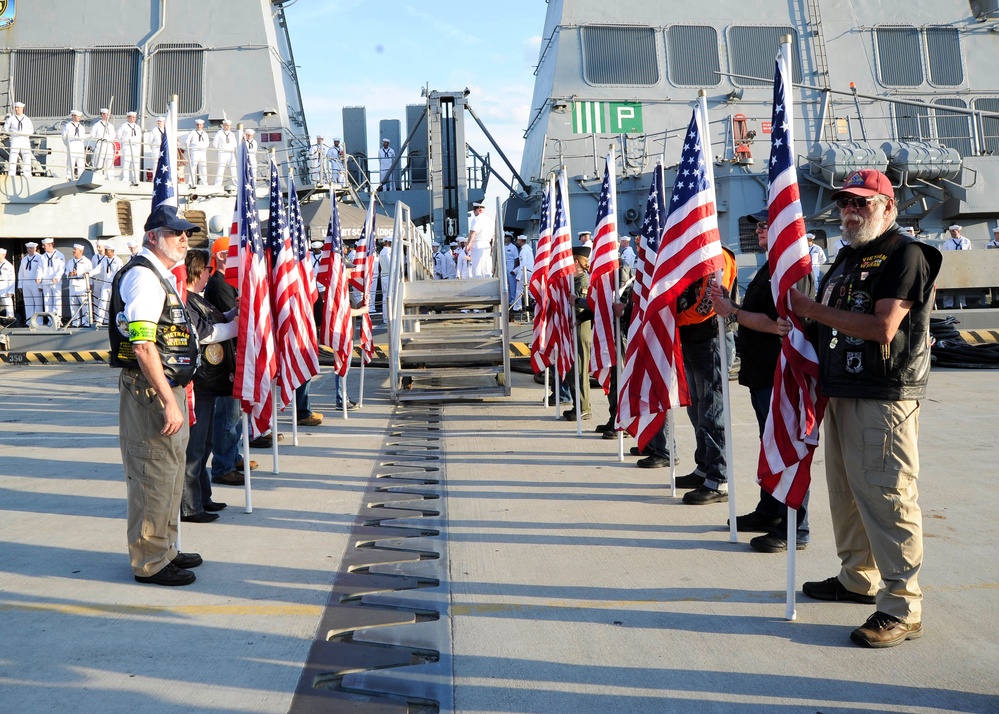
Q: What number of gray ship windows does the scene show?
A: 11